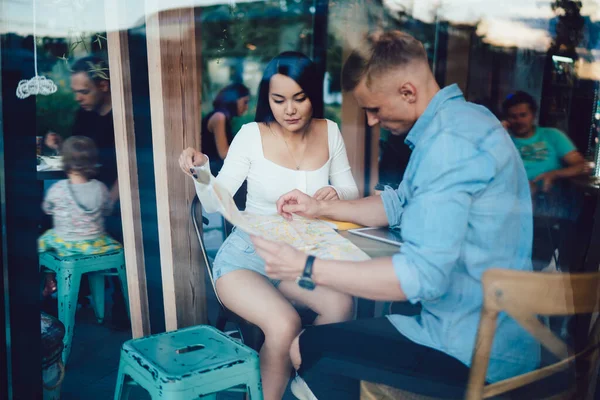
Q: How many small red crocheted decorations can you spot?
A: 0